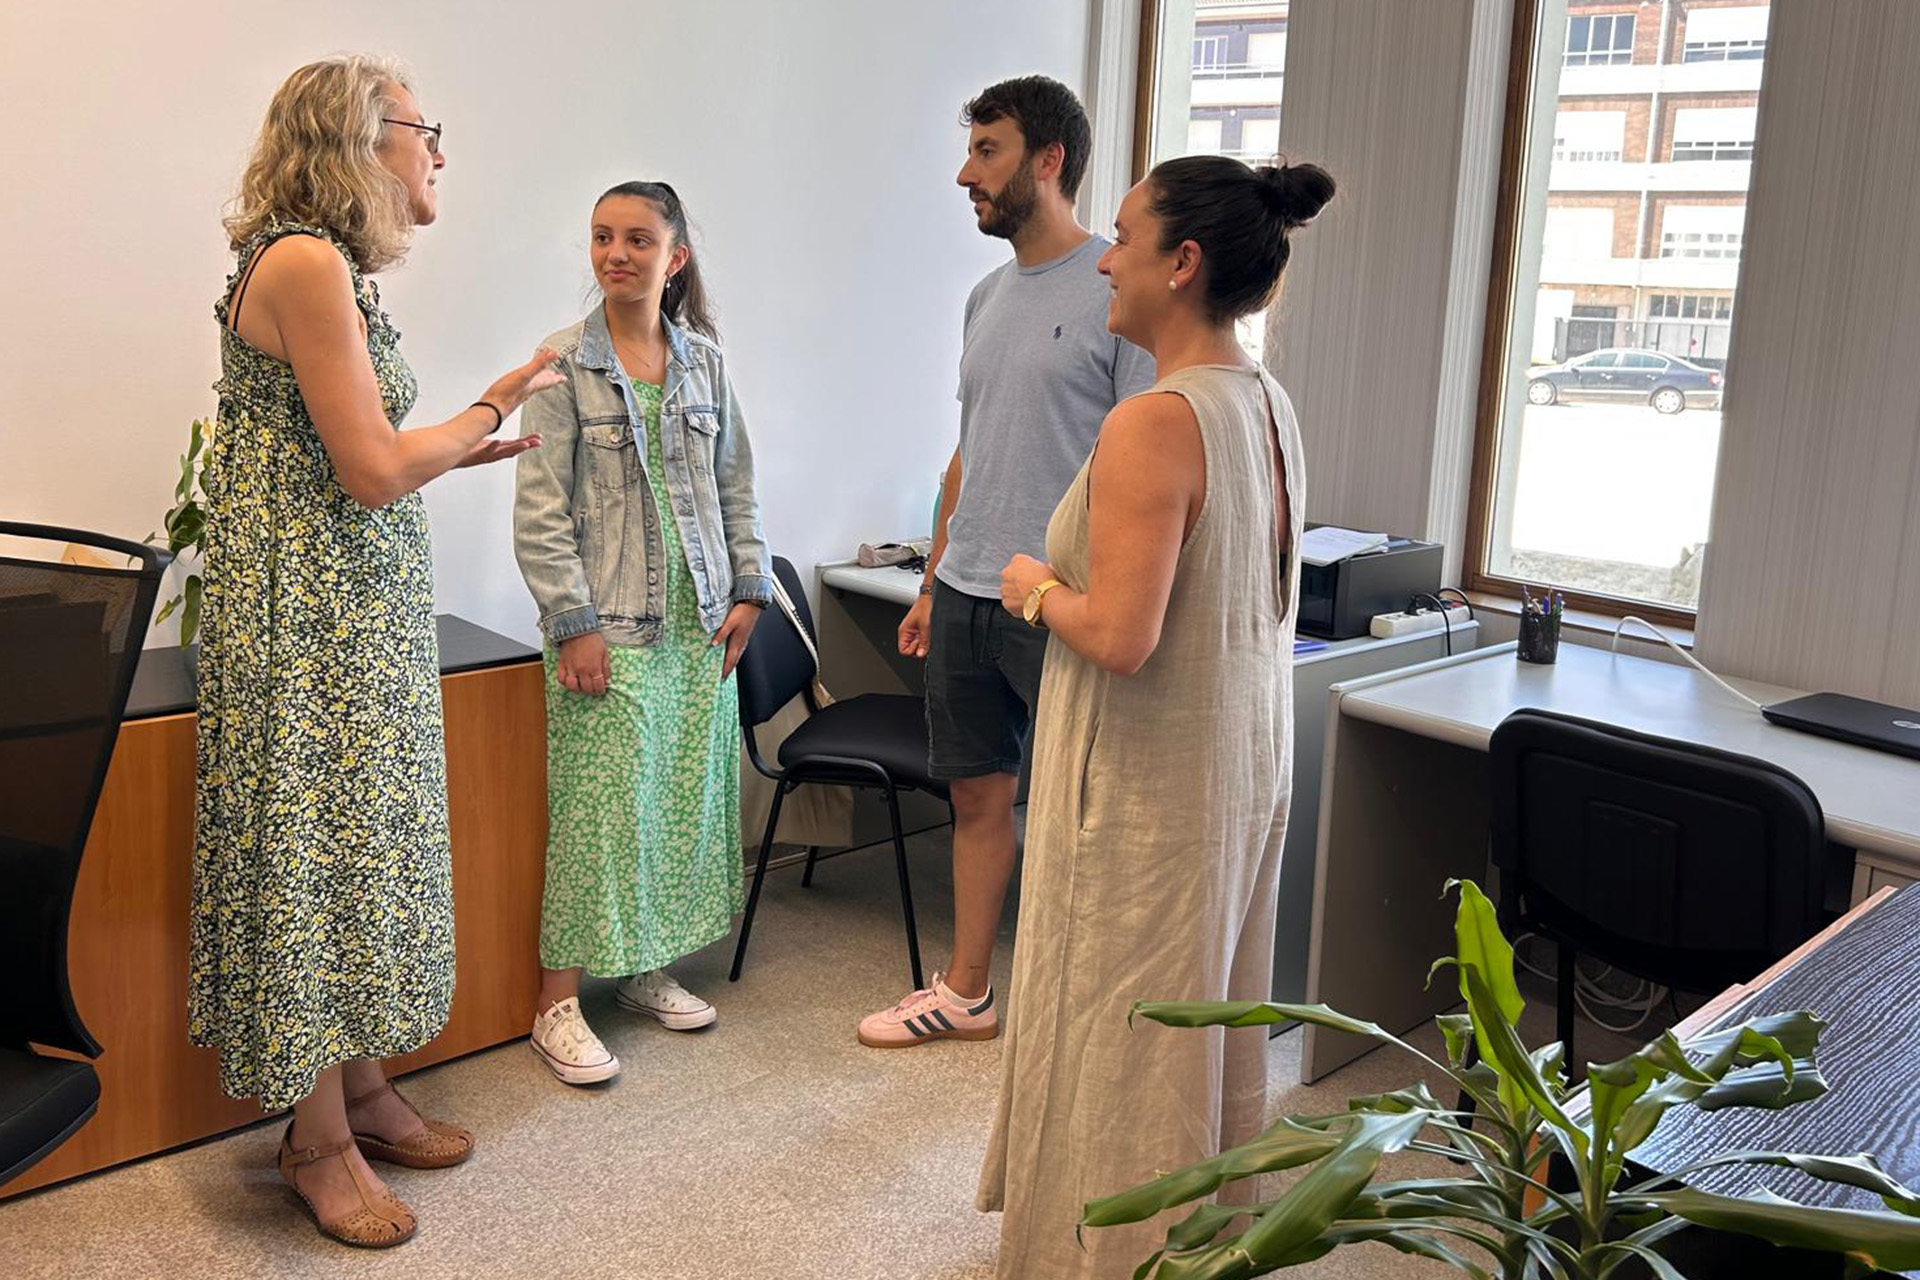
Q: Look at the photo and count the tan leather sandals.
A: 2